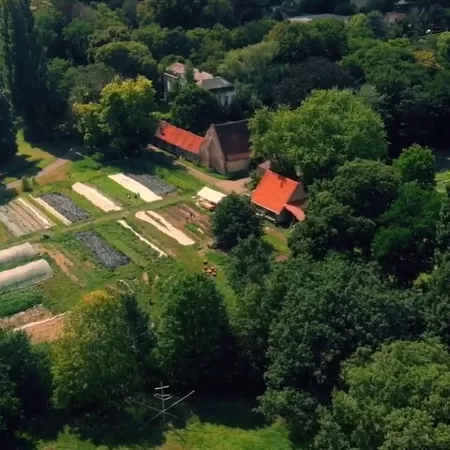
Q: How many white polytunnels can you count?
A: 2